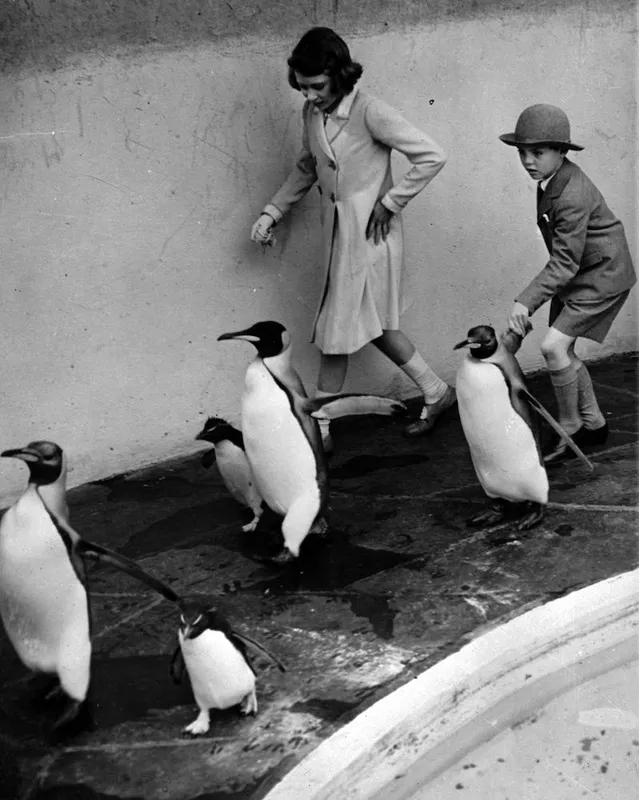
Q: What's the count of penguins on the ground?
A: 5